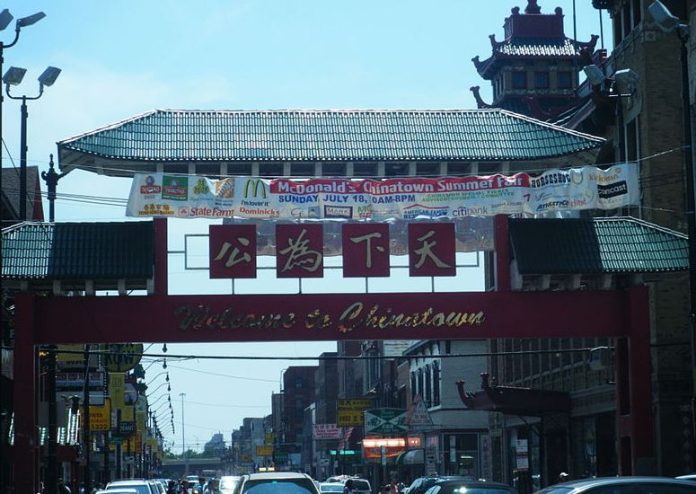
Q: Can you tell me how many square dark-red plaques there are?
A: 4